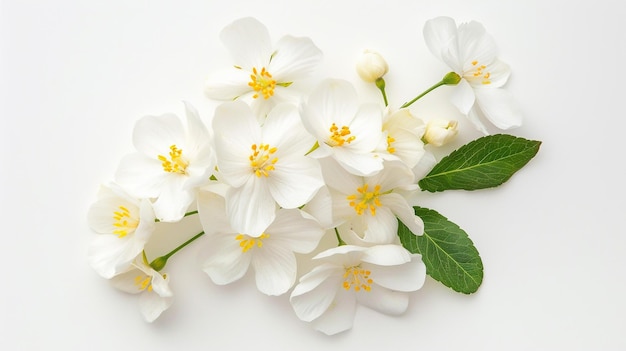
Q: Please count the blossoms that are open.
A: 11